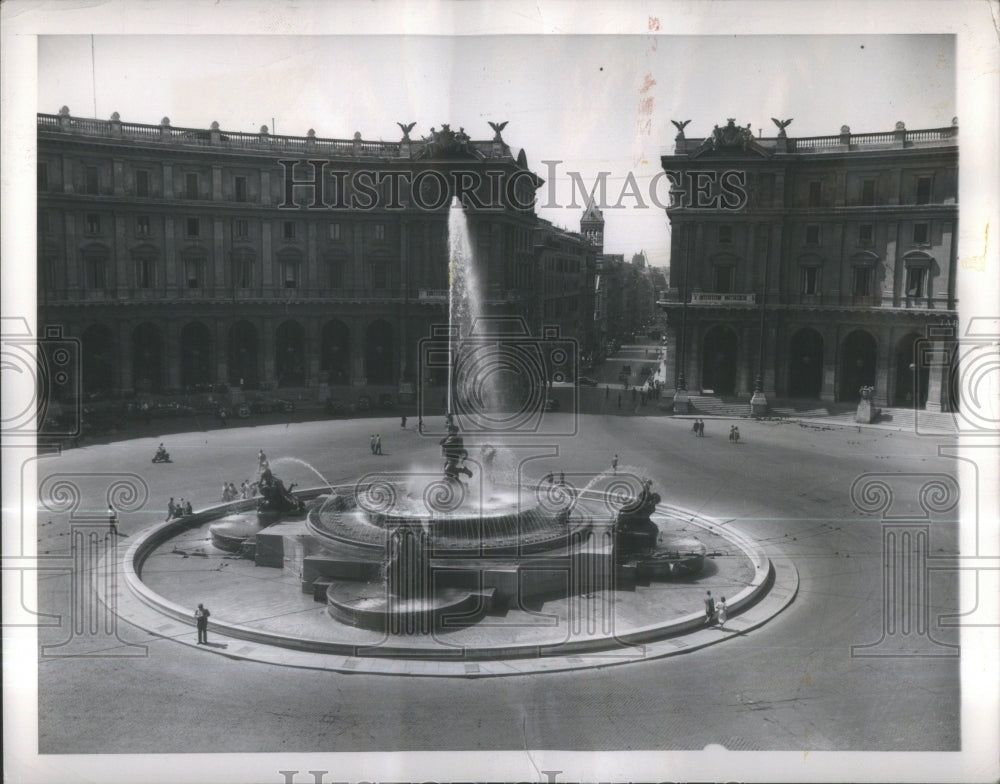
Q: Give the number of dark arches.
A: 11